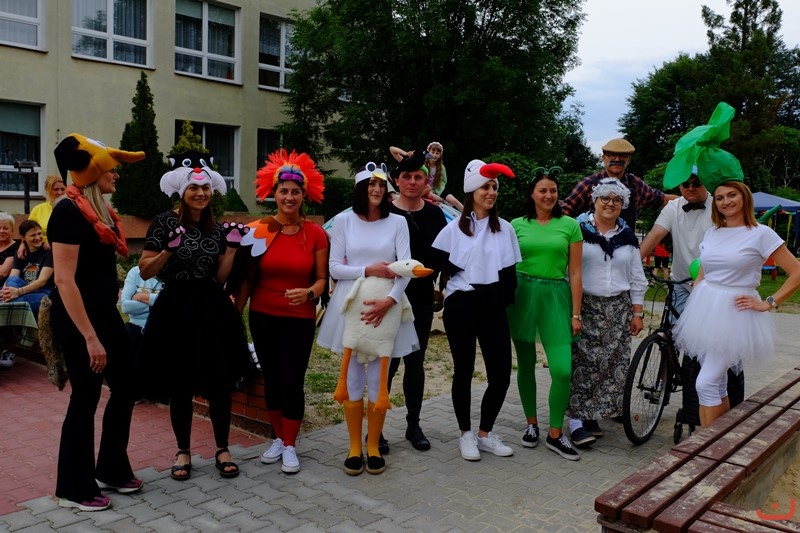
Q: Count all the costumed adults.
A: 11